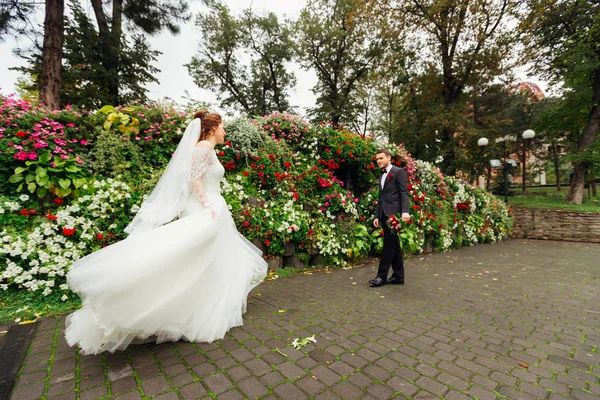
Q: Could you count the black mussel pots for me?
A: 0